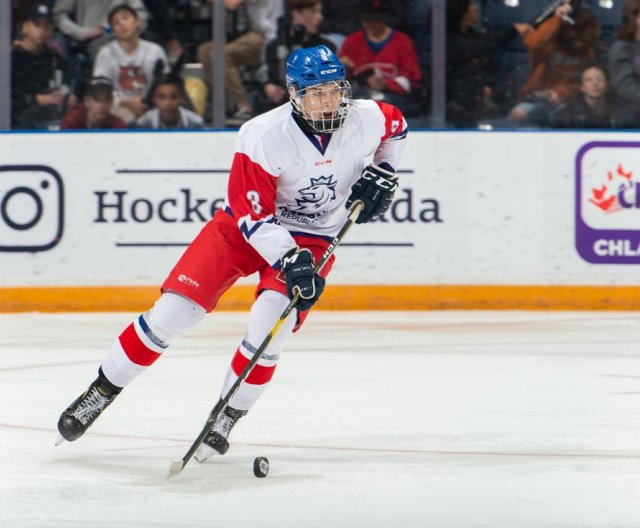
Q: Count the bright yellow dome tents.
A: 0